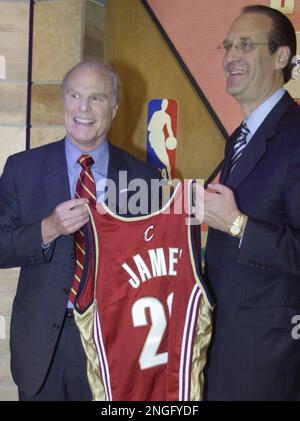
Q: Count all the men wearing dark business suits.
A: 2